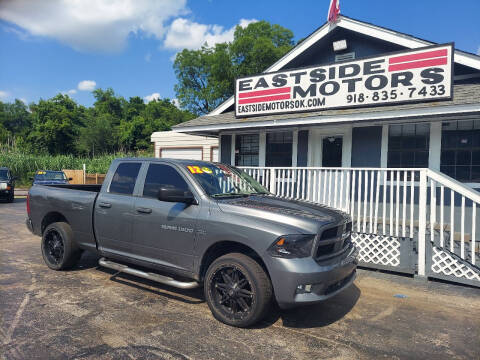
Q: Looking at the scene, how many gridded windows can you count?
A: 4